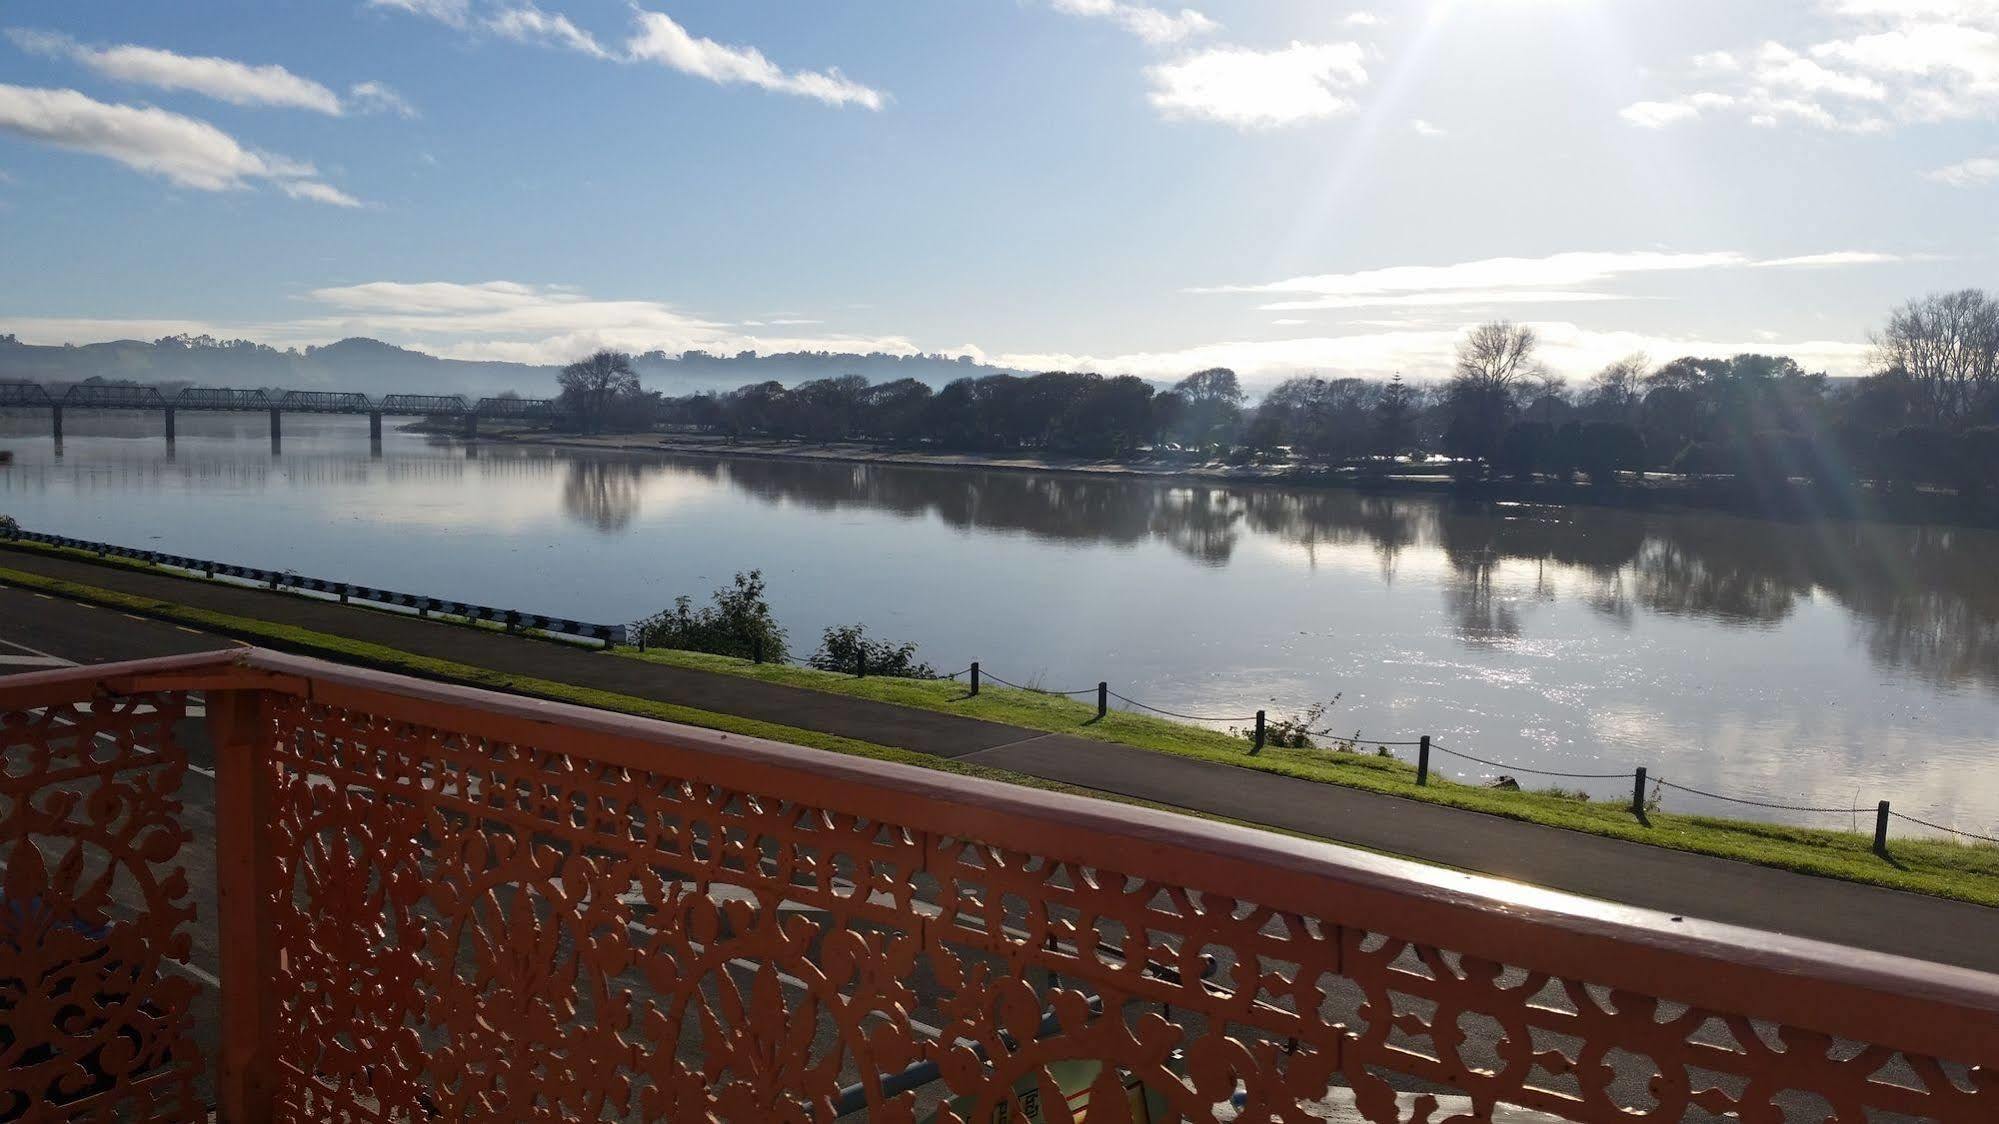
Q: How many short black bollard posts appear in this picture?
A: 9